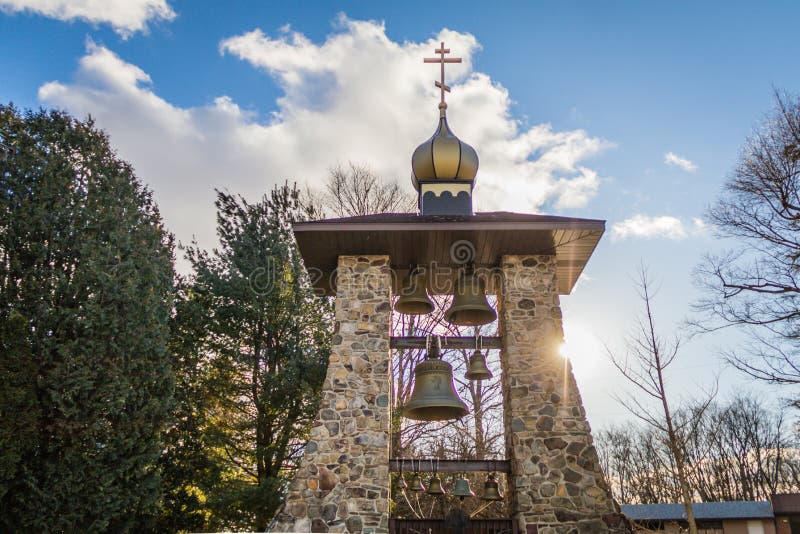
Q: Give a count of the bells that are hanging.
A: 9